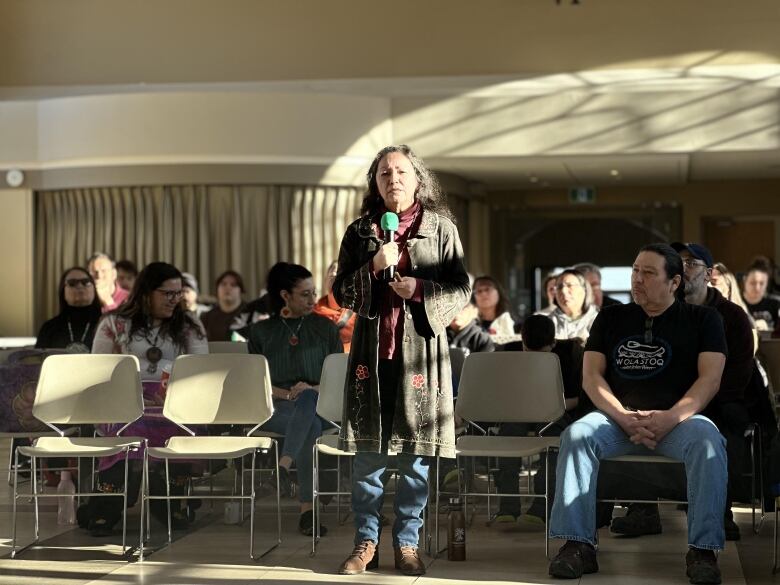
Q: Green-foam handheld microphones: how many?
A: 1